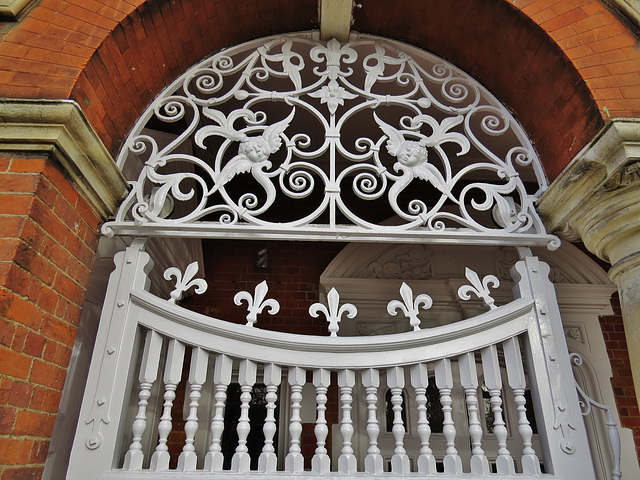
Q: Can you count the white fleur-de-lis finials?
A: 5